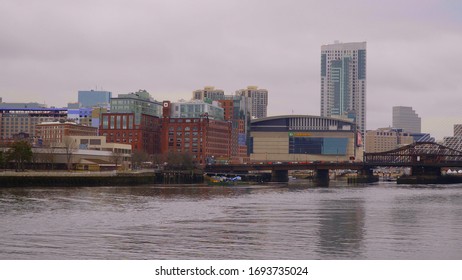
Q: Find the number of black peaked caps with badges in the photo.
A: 0